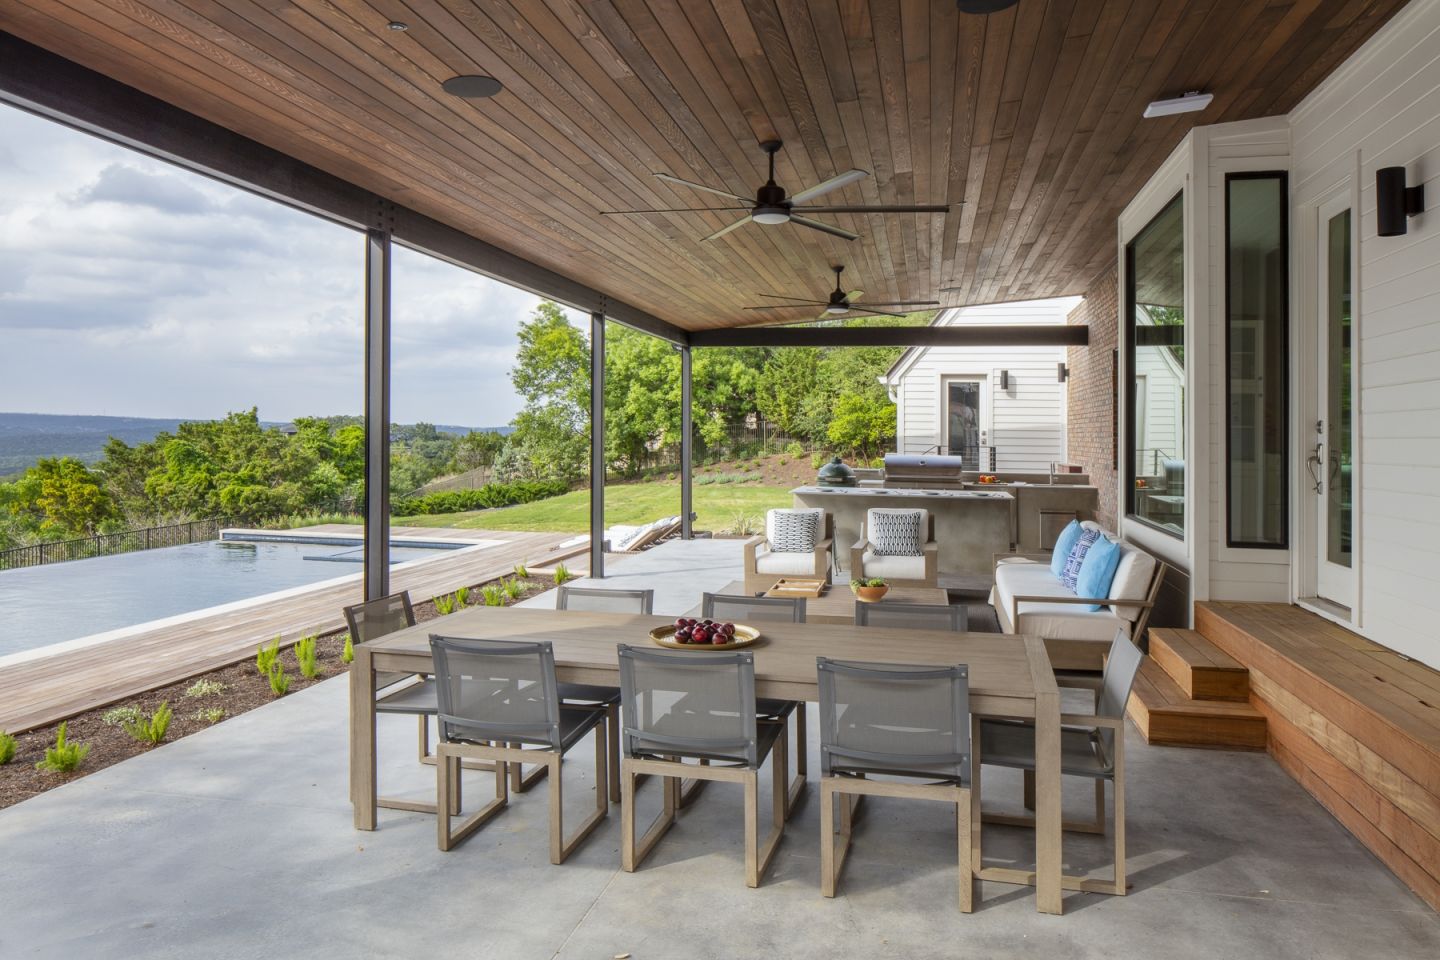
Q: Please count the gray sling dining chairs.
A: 8